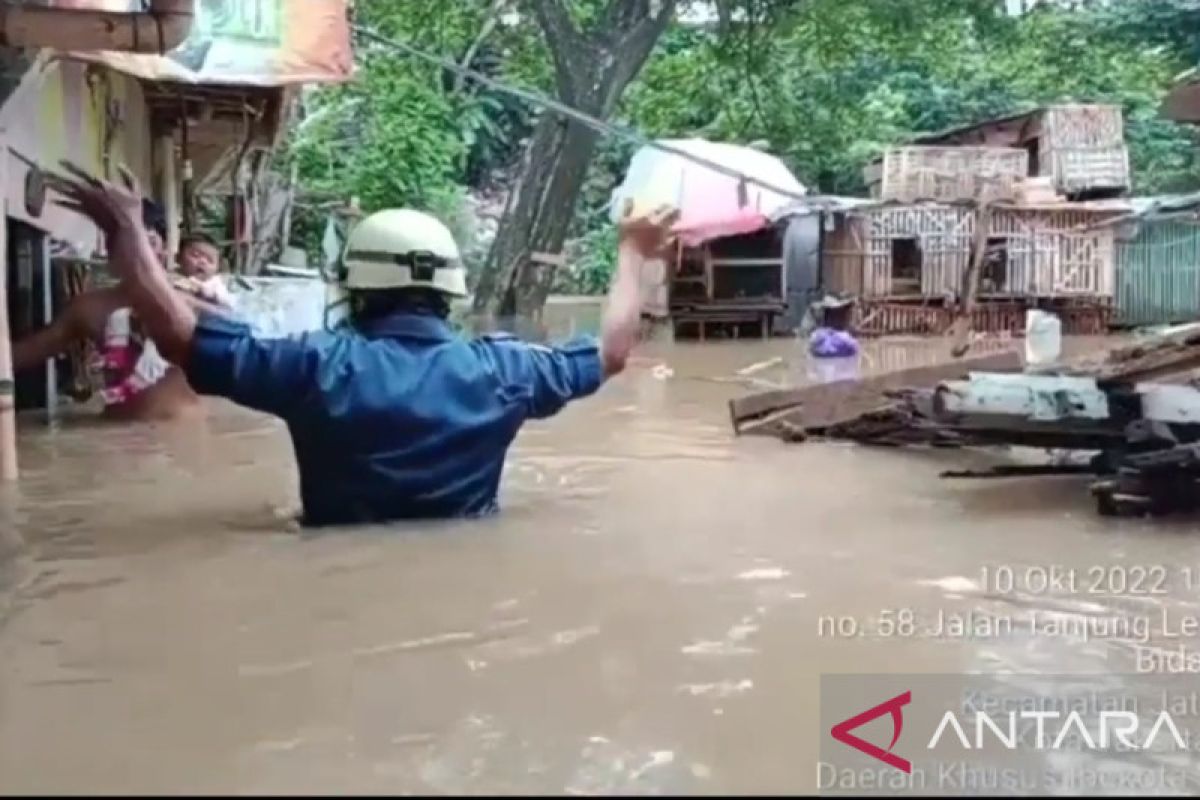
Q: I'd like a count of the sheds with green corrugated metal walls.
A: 1